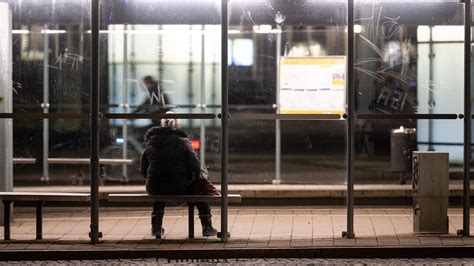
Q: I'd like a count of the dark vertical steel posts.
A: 4